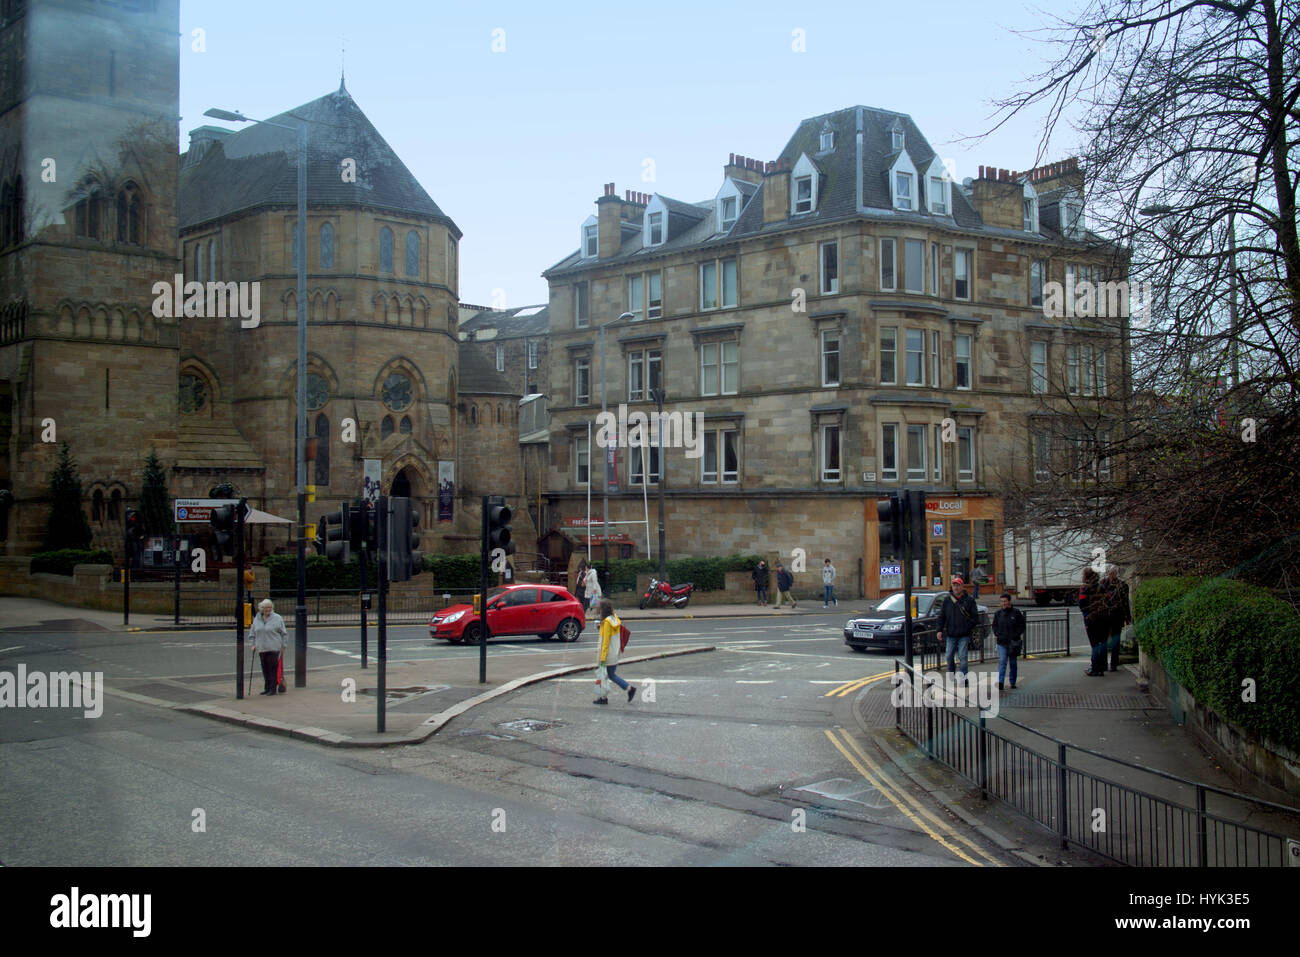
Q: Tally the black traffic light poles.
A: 6